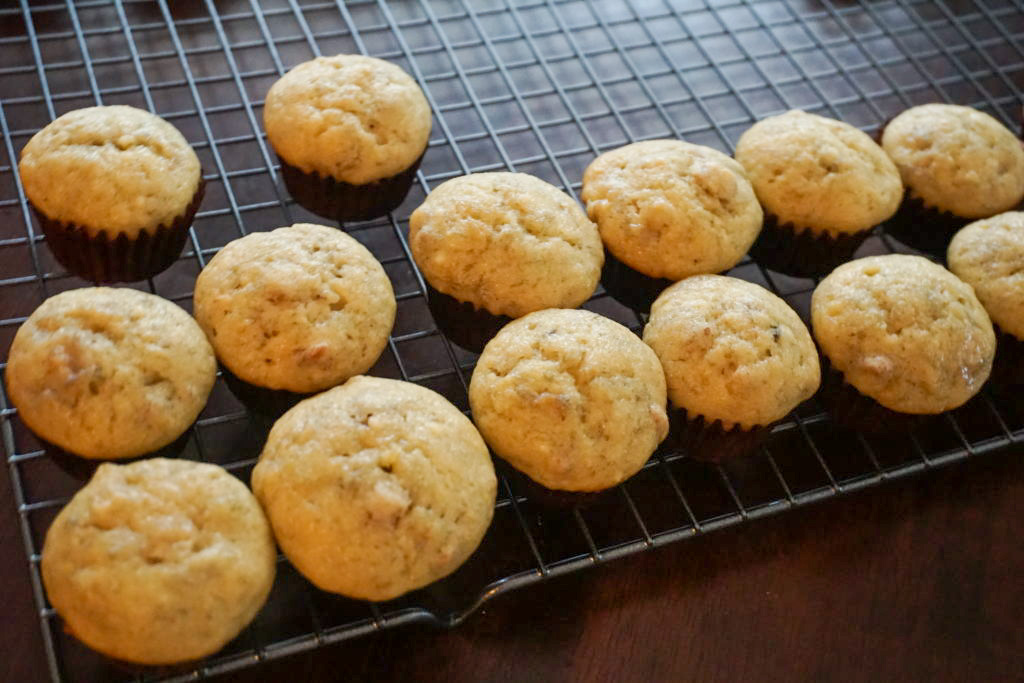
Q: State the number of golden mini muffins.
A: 14